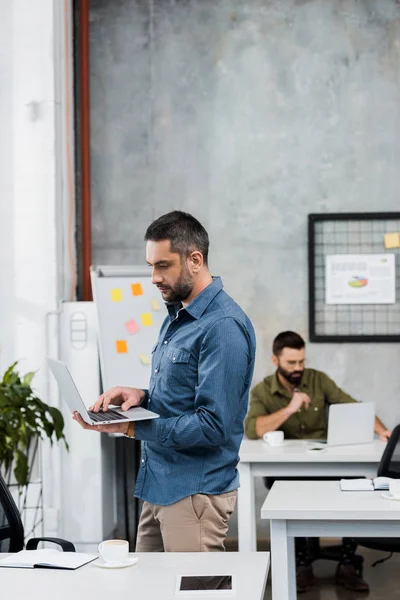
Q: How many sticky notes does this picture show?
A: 8